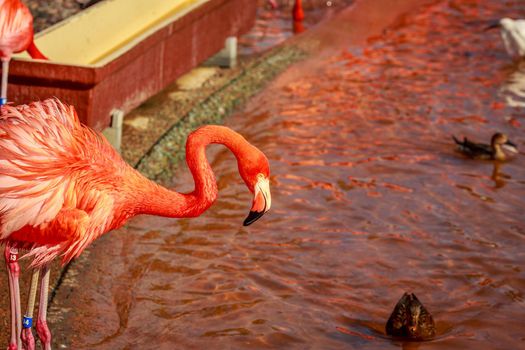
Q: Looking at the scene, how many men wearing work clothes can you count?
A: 0